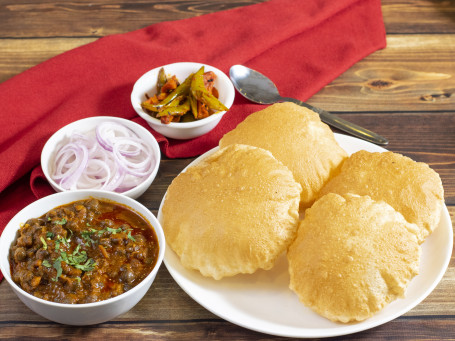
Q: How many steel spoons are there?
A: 1